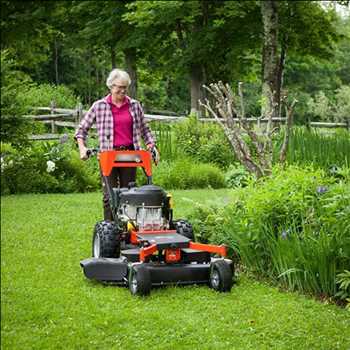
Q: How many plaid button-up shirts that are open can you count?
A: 1